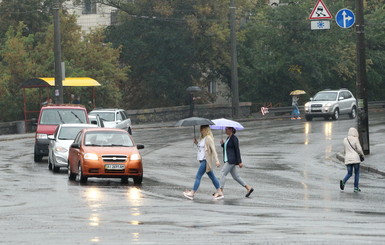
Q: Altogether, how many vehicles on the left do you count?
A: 4